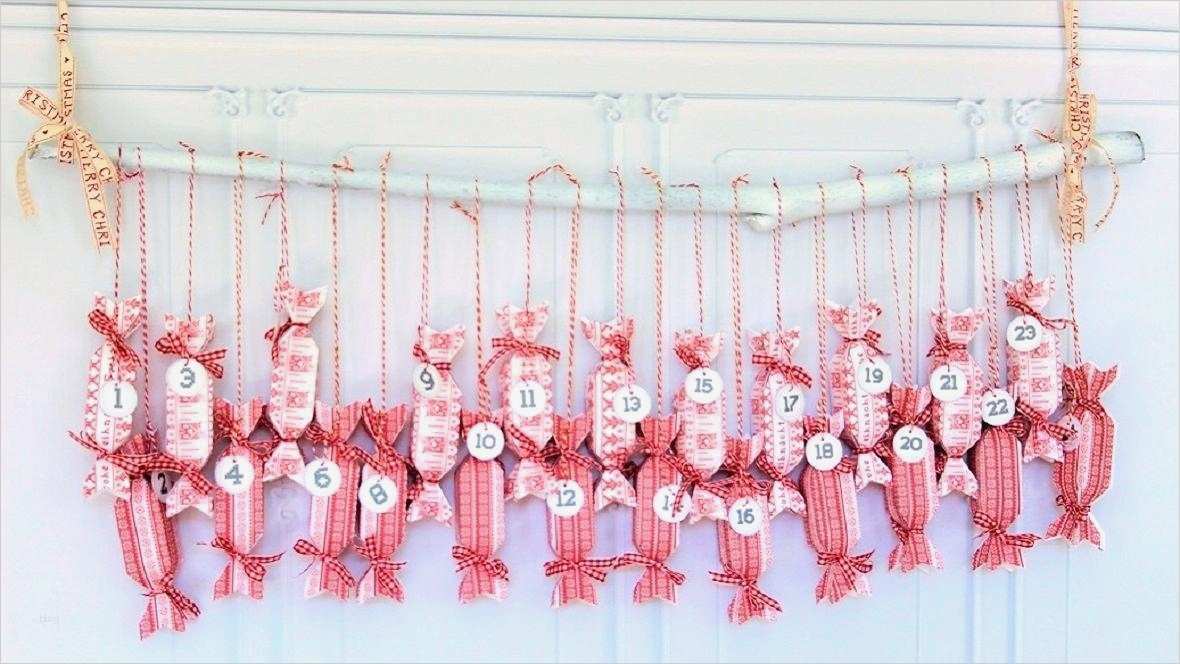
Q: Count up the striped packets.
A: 12